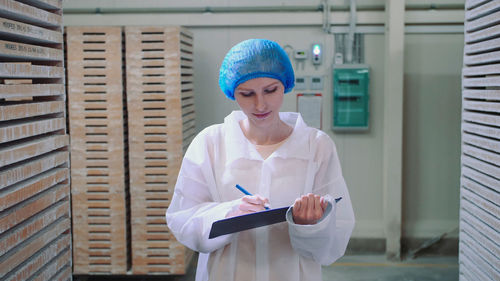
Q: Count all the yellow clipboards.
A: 0